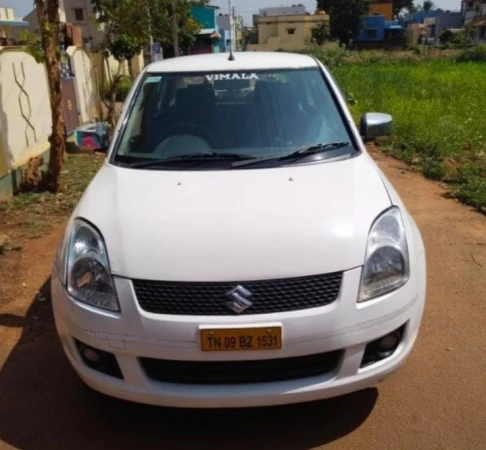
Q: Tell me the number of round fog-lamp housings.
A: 2